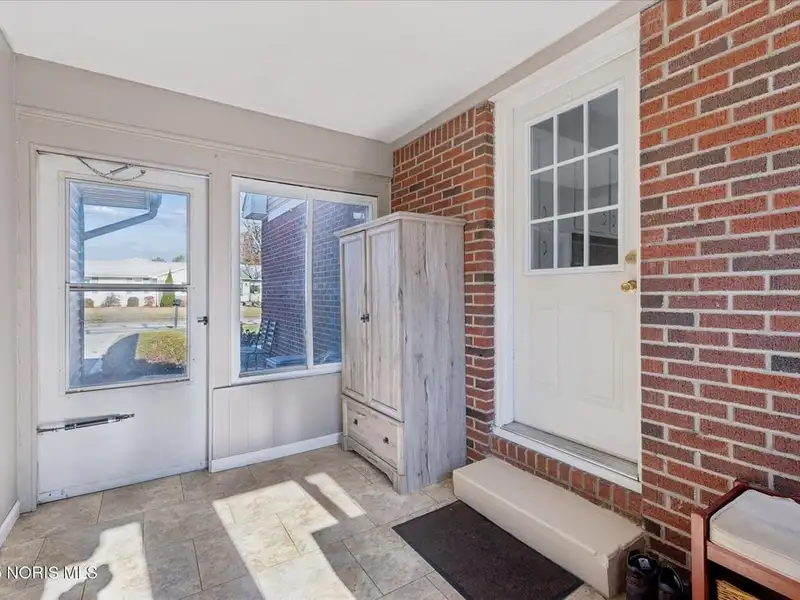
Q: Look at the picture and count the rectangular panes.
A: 13